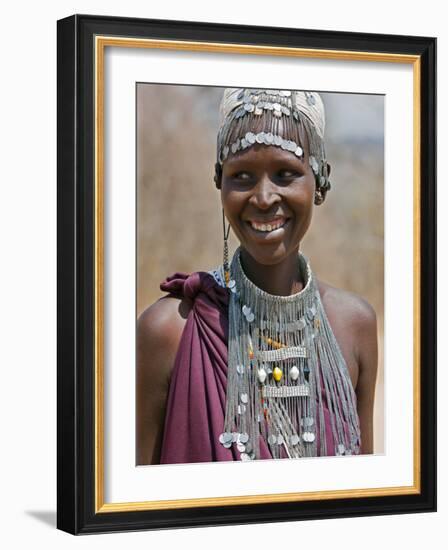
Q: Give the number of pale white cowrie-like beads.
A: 2